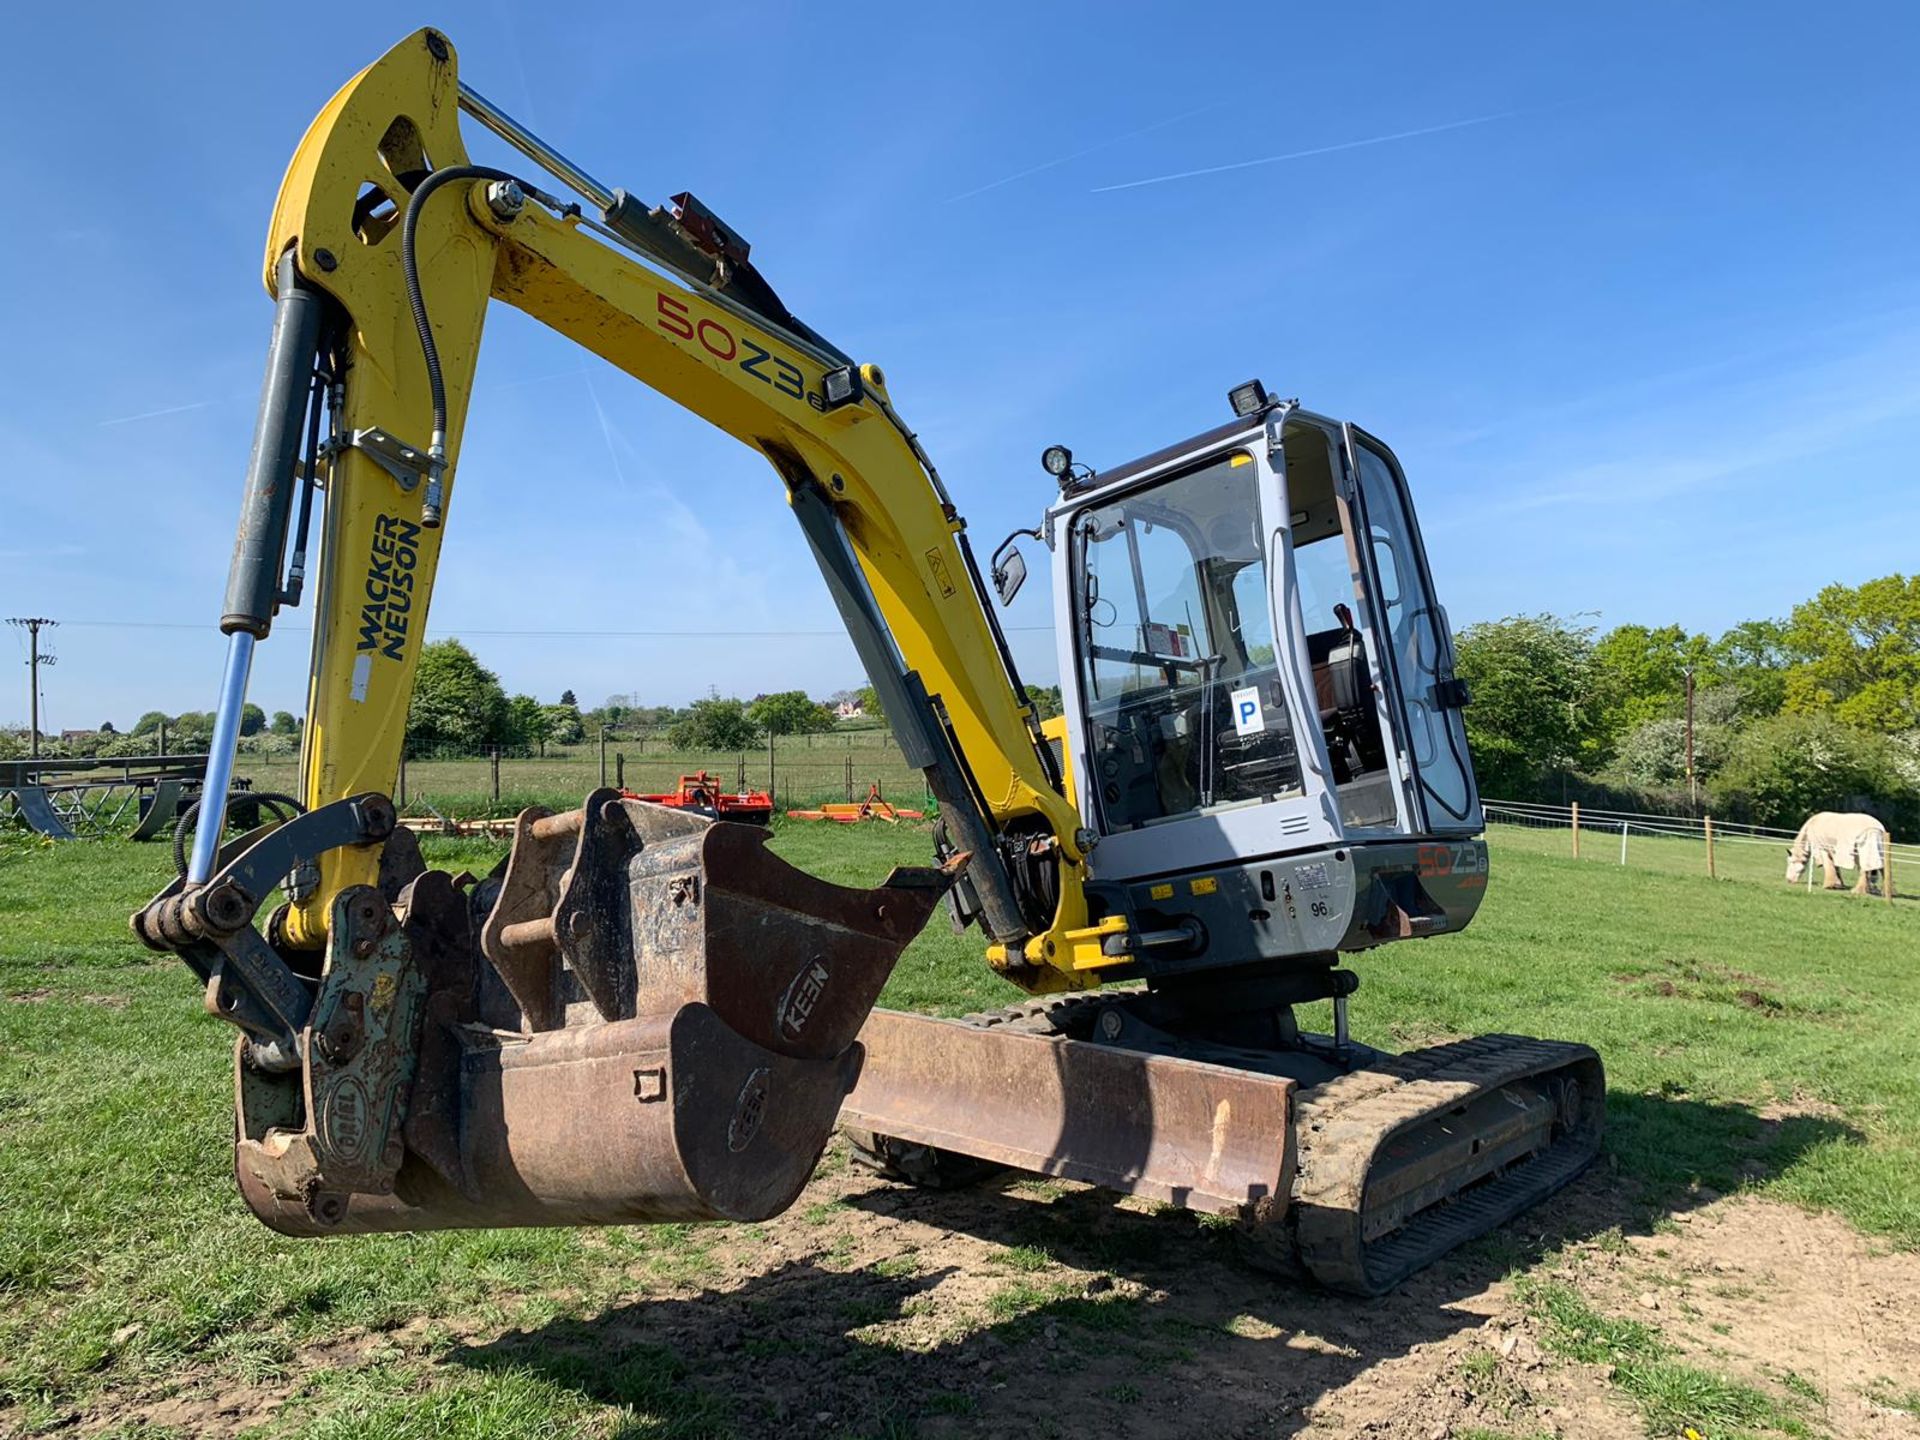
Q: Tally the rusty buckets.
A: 2